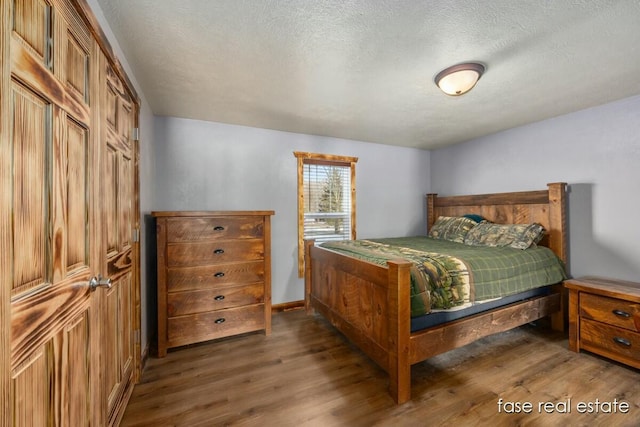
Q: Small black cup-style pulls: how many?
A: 7